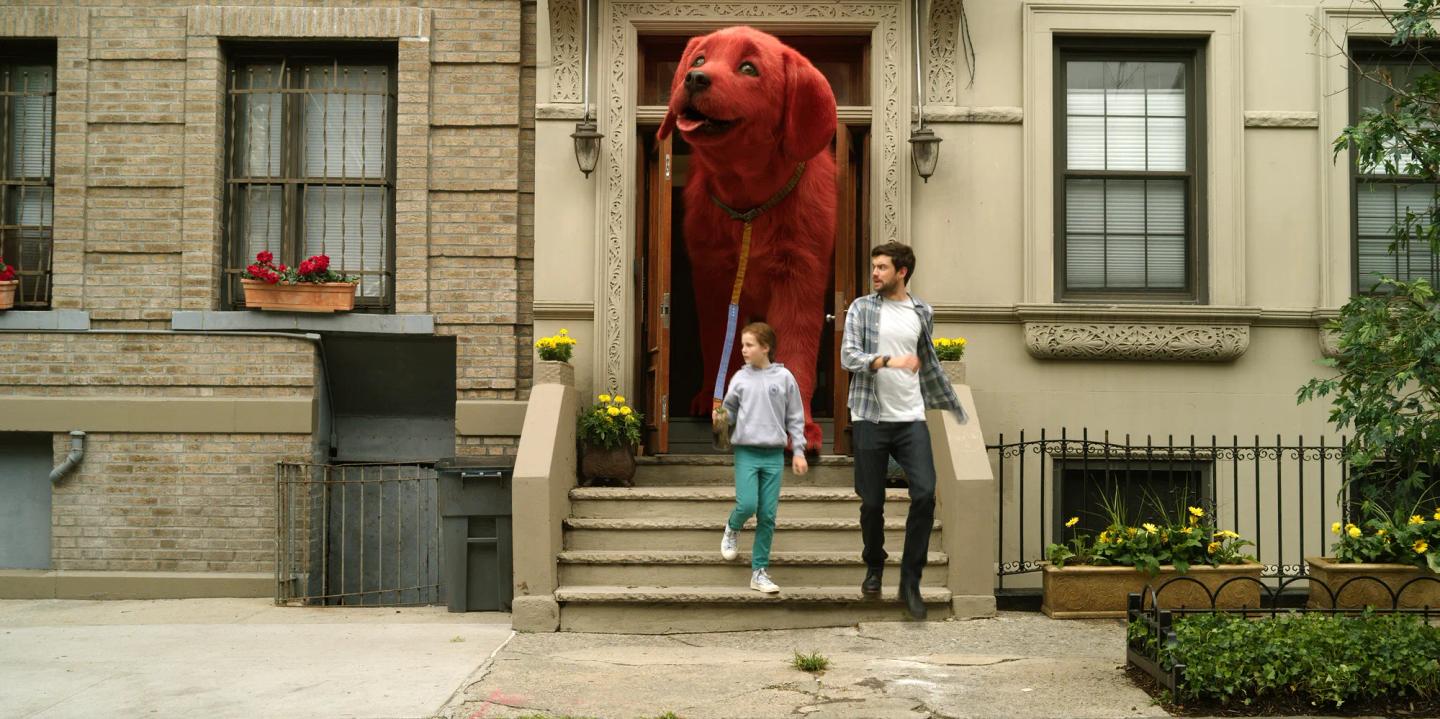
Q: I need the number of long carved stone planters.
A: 2